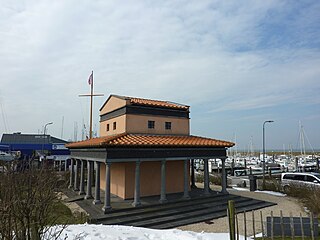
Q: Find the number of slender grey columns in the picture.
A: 12